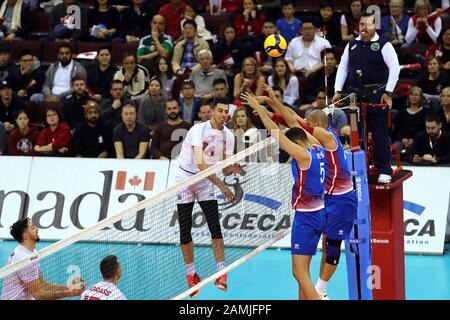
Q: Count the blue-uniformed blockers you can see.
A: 2